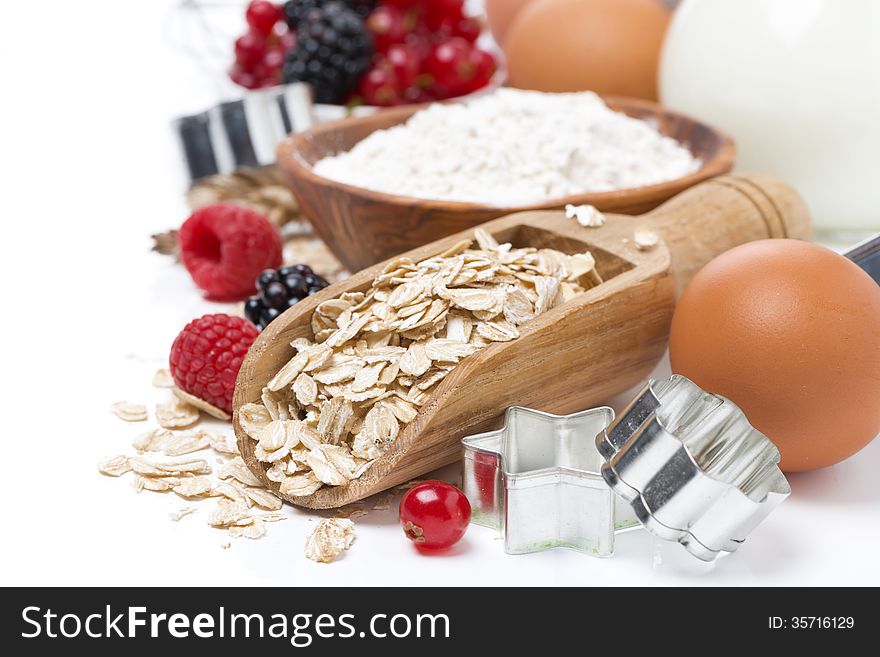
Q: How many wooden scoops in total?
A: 1